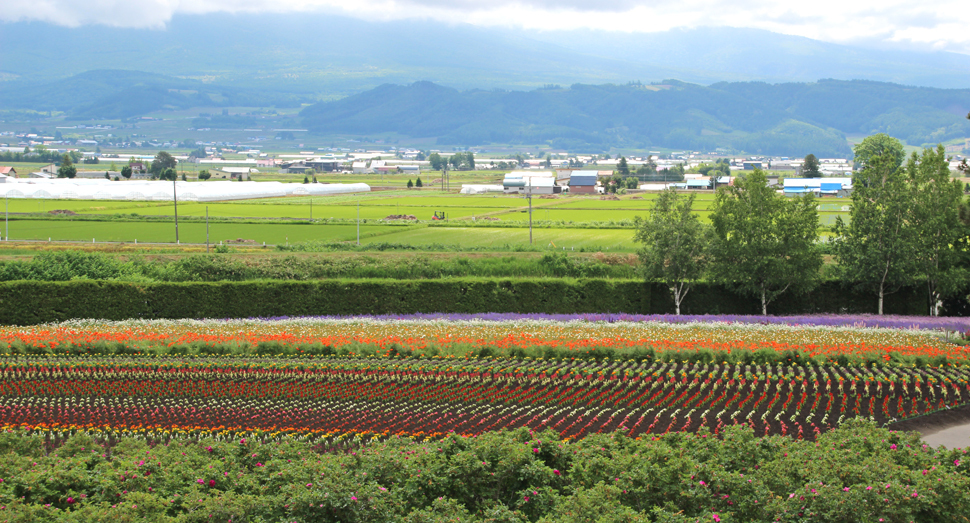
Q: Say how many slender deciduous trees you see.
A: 4